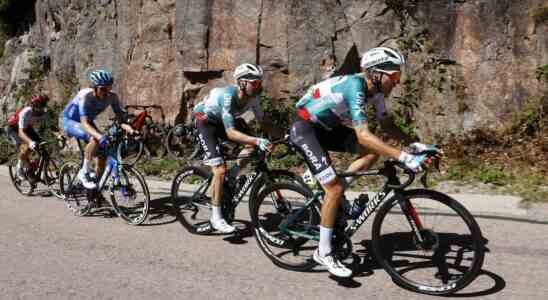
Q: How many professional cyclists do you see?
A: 4